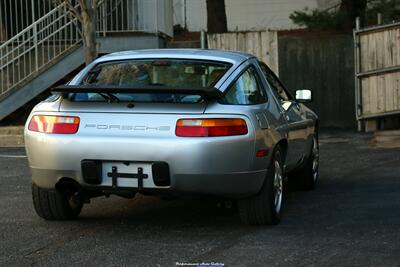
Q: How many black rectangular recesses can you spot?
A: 2